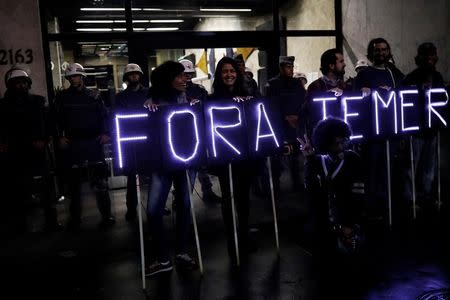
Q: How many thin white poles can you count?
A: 7